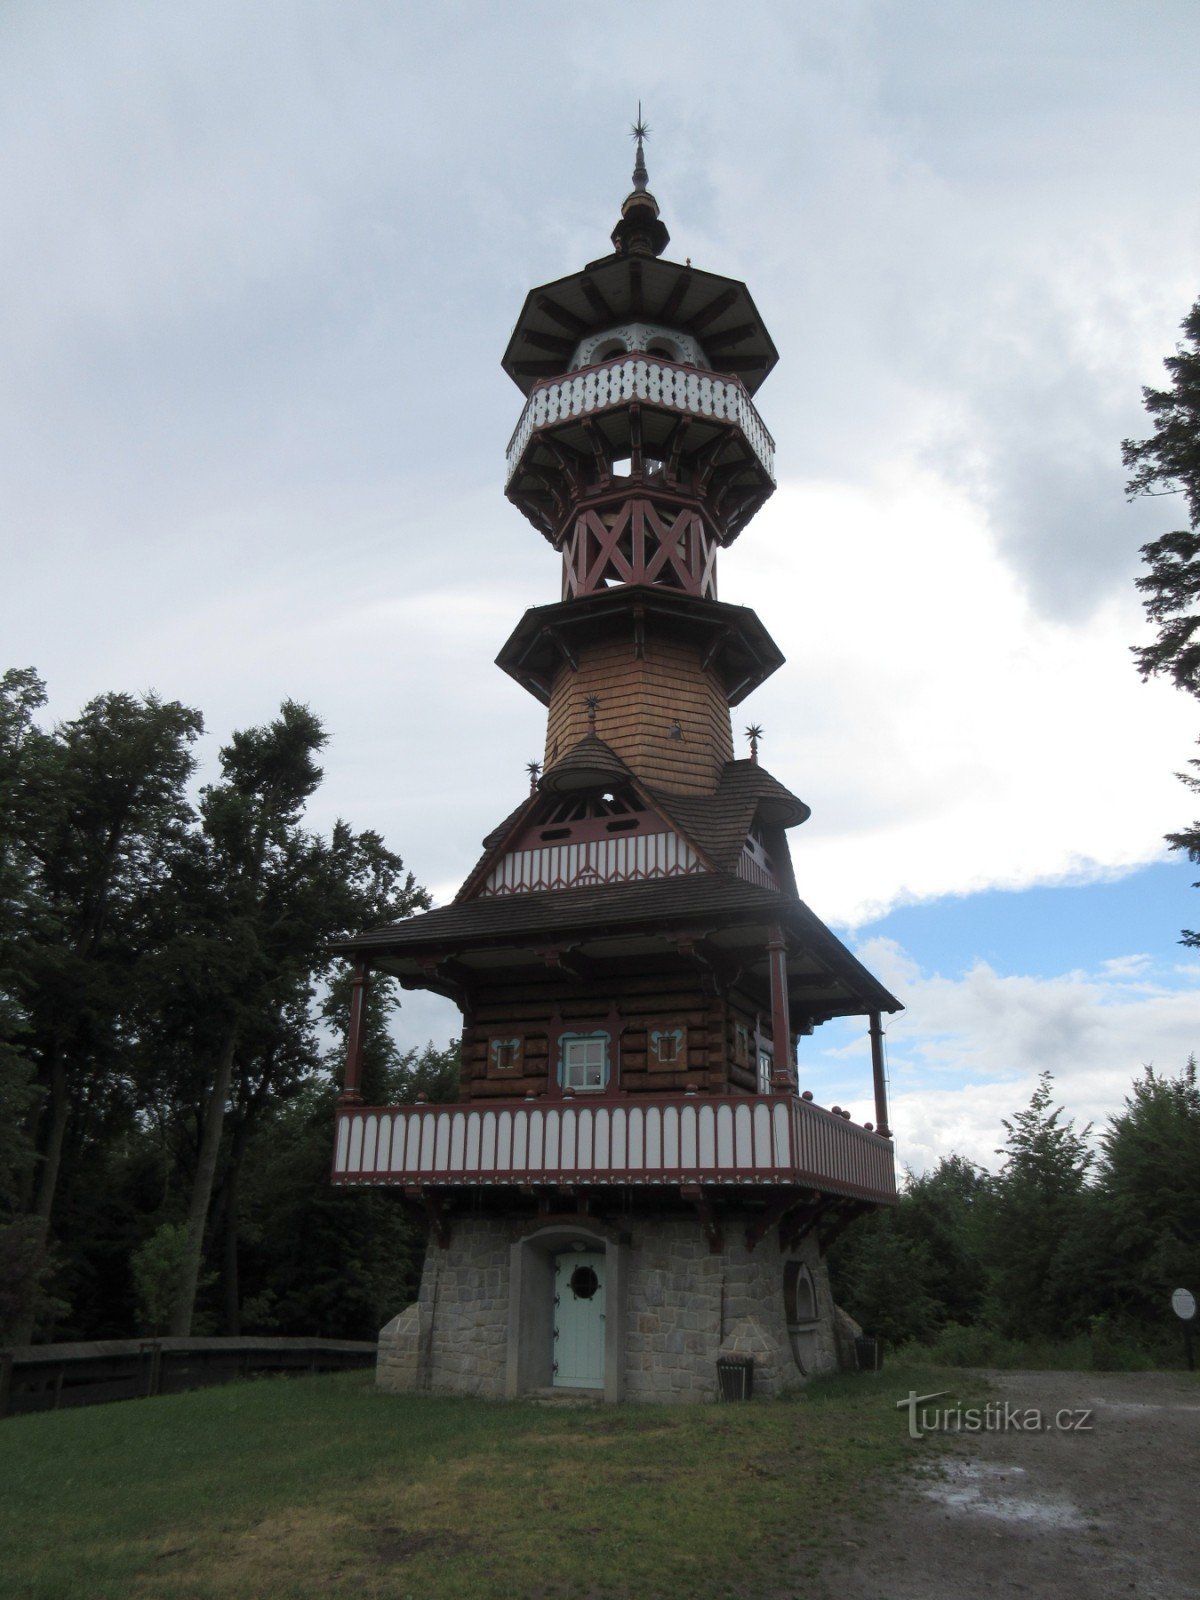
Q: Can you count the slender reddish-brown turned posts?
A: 3